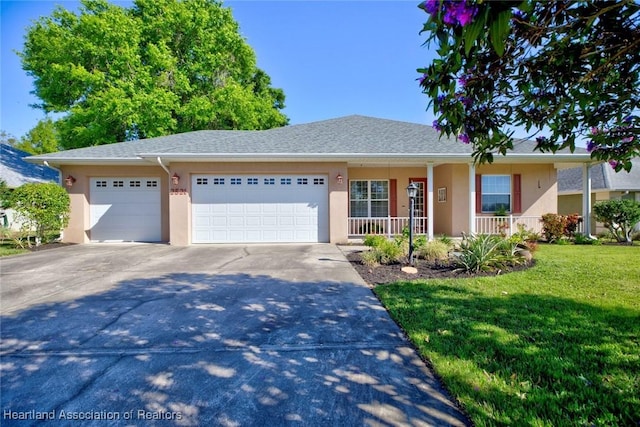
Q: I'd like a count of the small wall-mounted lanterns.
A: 3